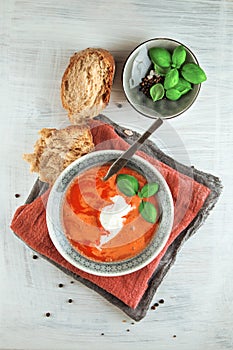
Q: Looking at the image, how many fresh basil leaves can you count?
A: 11